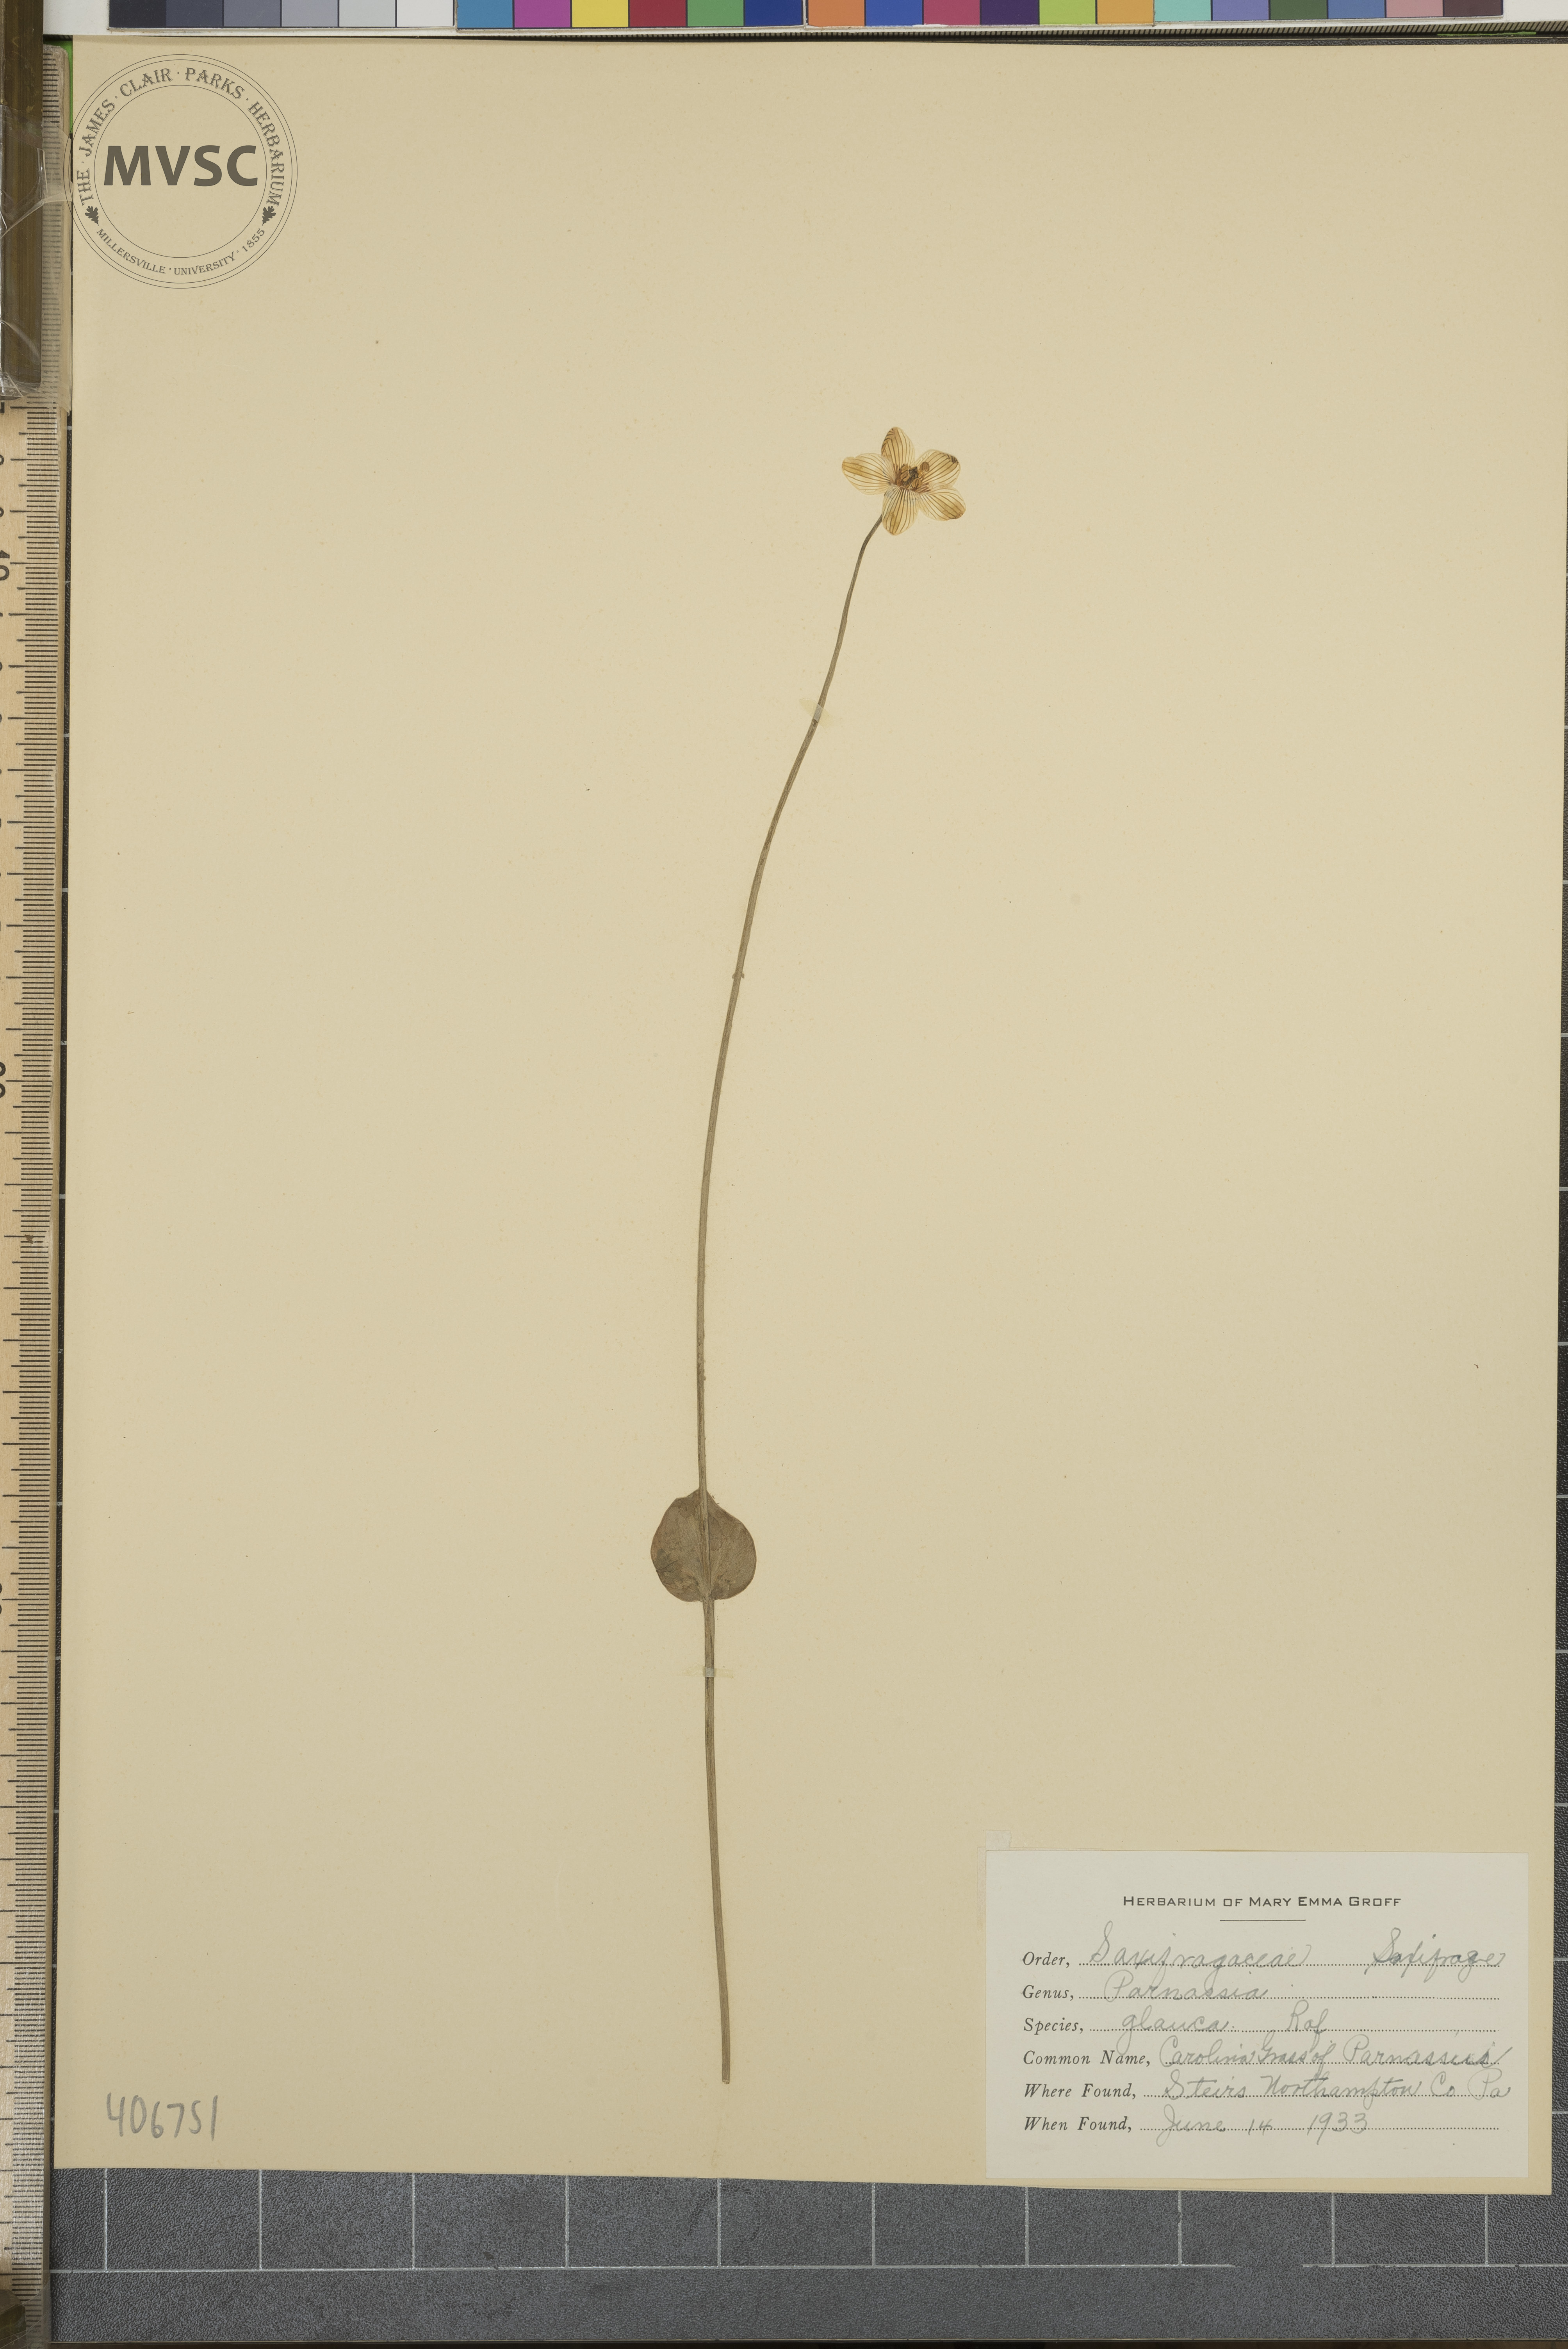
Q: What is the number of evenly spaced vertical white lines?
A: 10